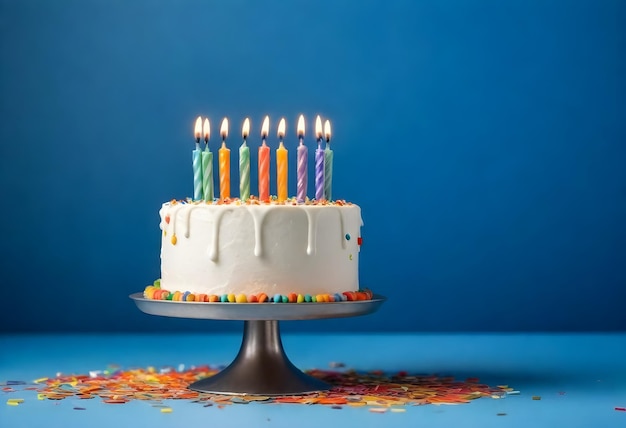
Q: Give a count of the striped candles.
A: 9